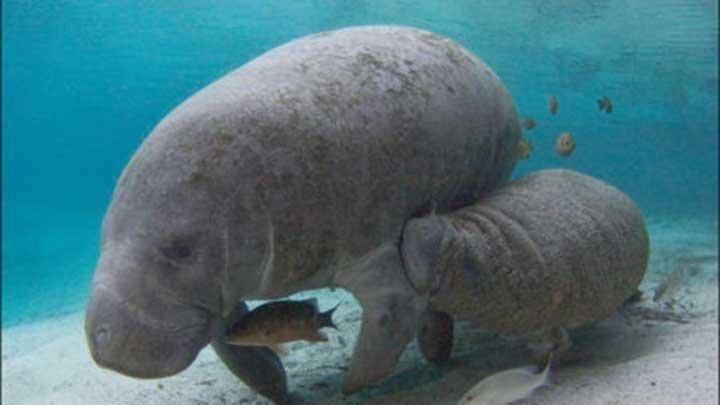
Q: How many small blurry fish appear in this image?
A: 5